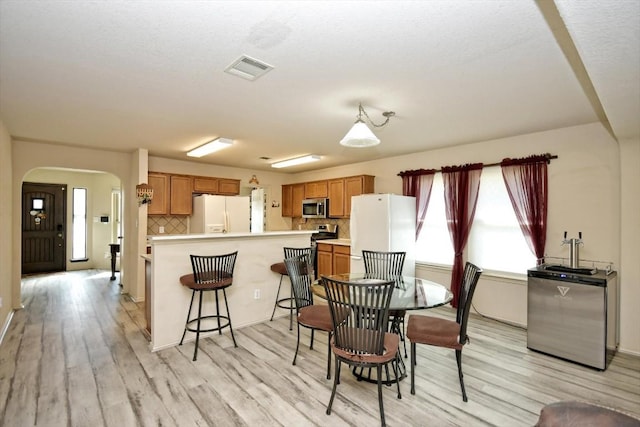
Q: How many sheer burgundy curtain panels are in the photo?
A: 3